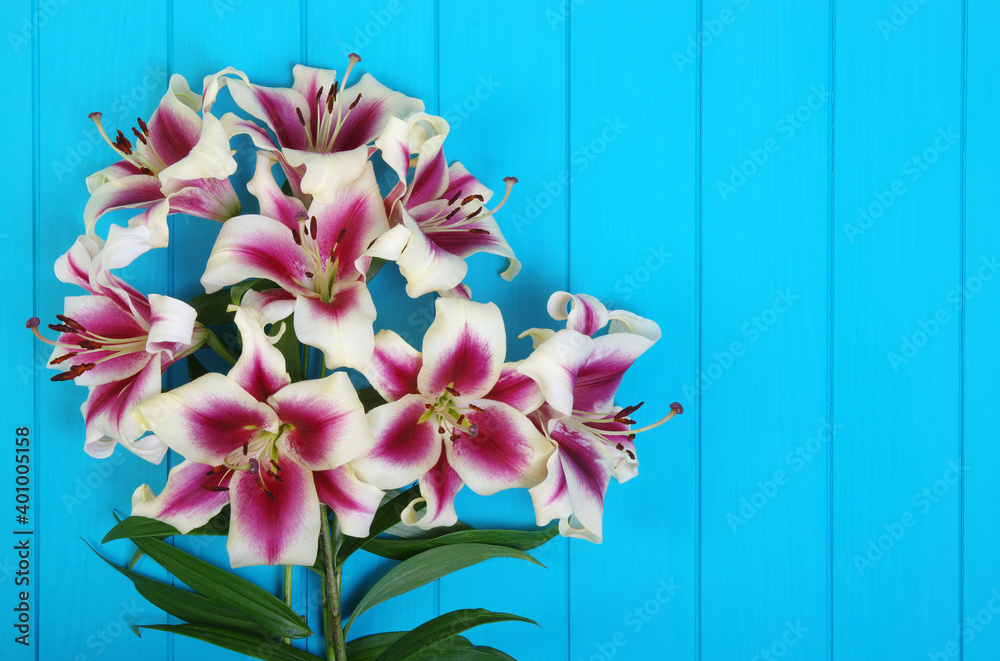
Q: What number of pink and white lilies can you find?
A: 8